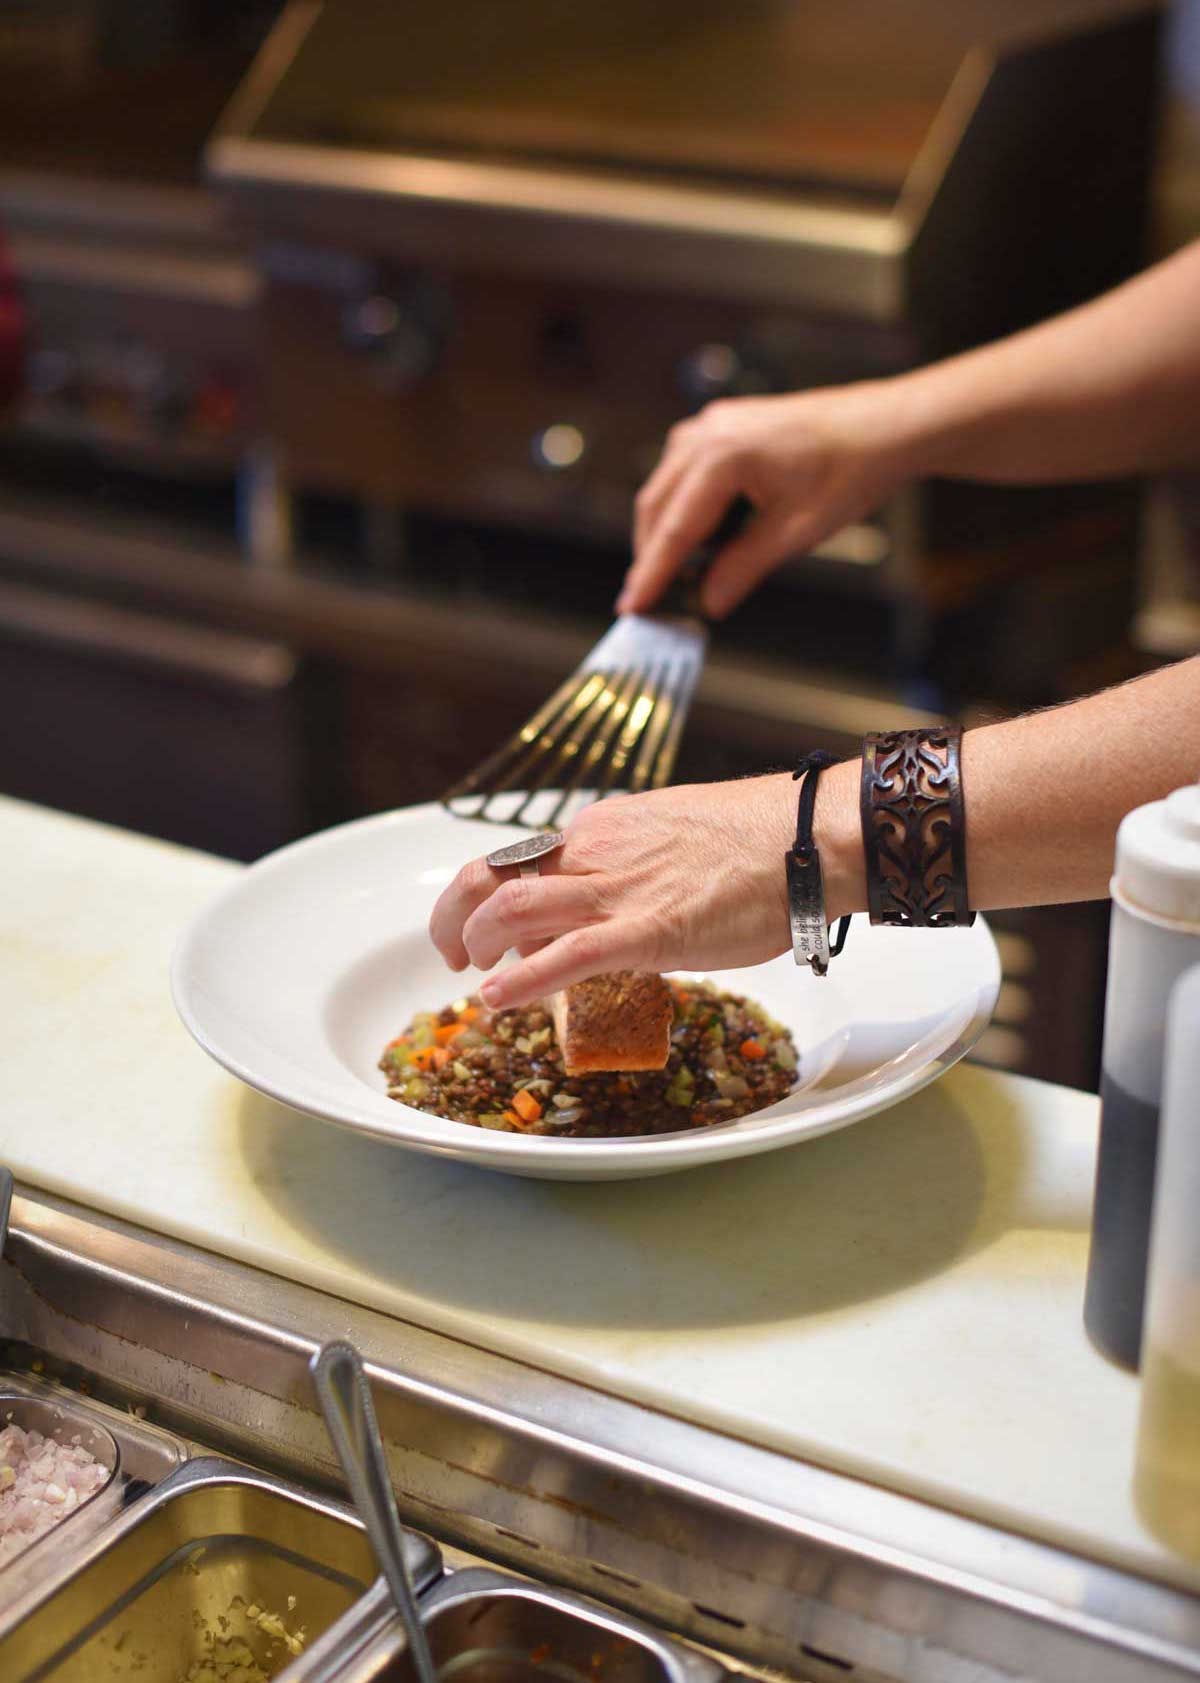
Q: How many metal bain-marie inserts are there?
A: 3